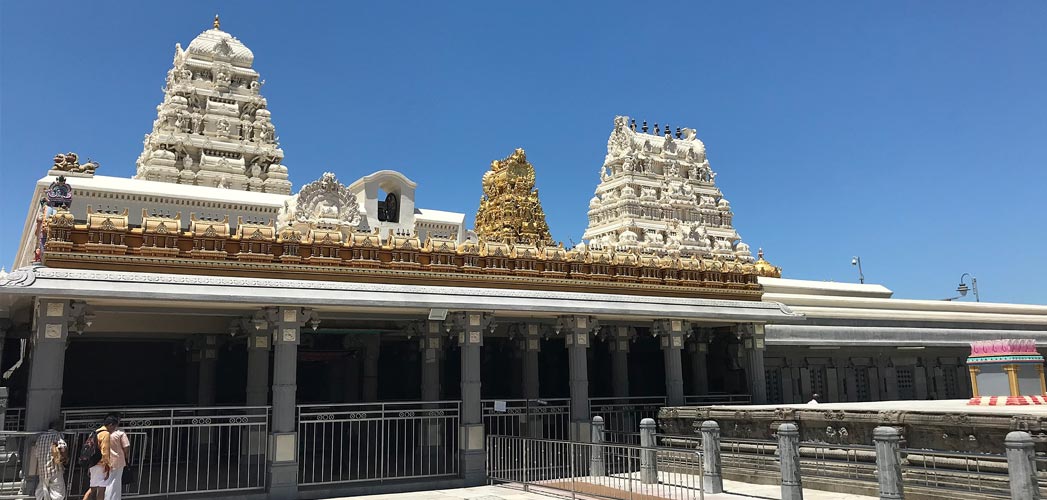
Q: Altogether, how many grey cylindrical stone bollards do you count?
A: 6